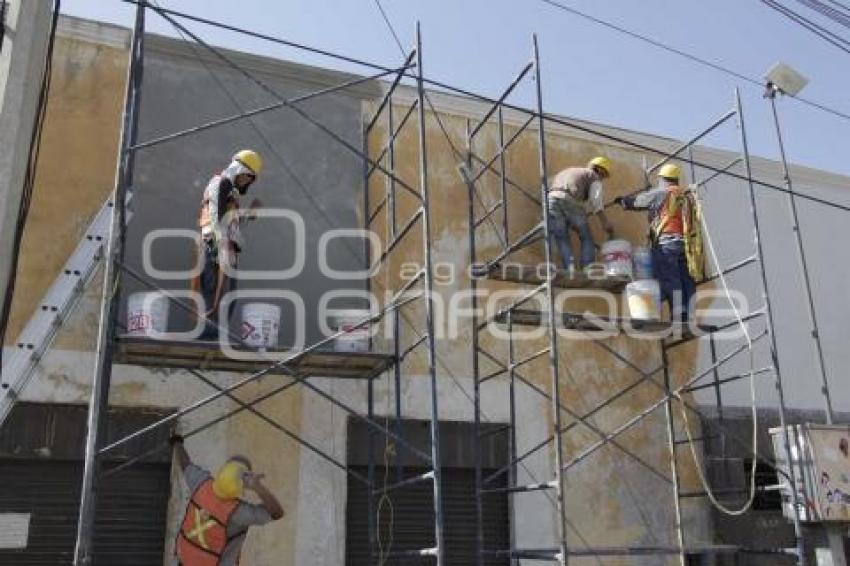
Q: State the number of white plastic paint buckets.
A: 5